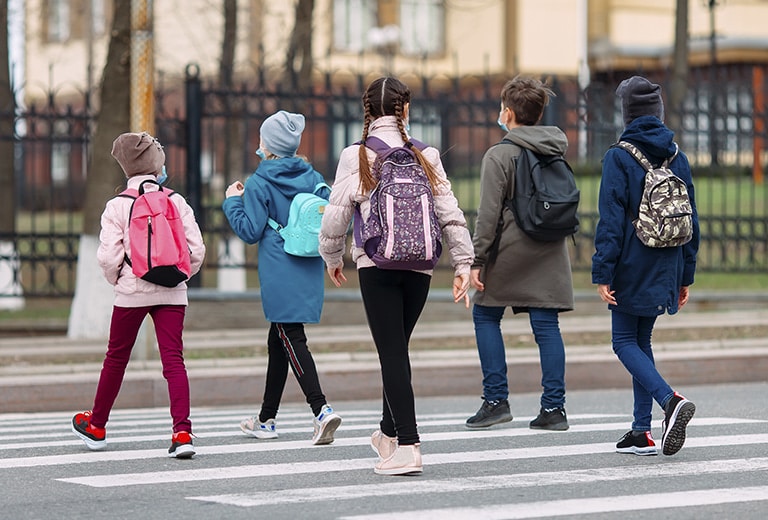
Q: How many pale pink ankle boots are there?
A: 2